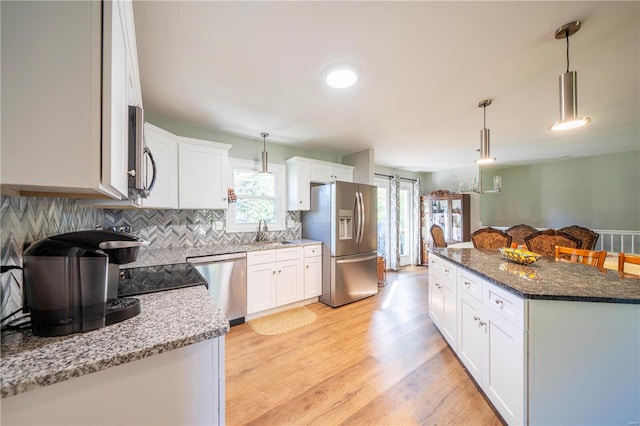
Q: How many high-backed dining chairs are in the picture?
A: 5